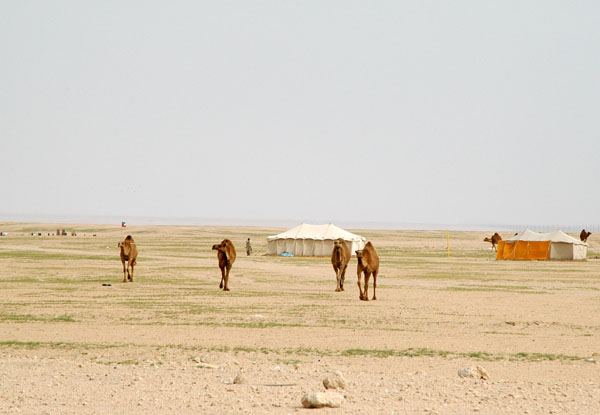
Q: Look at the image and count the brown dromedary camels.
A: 6